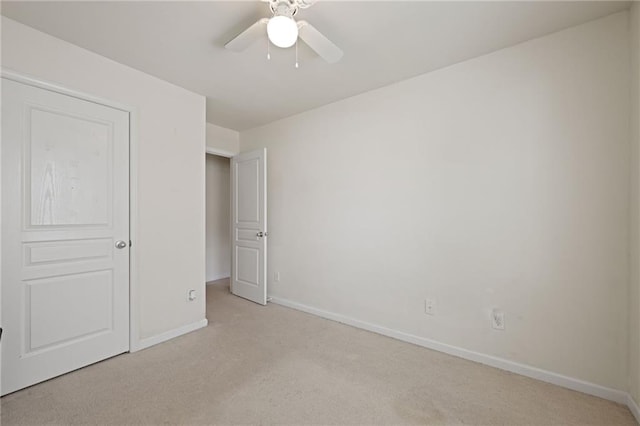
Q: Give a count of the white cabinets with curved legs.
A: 0